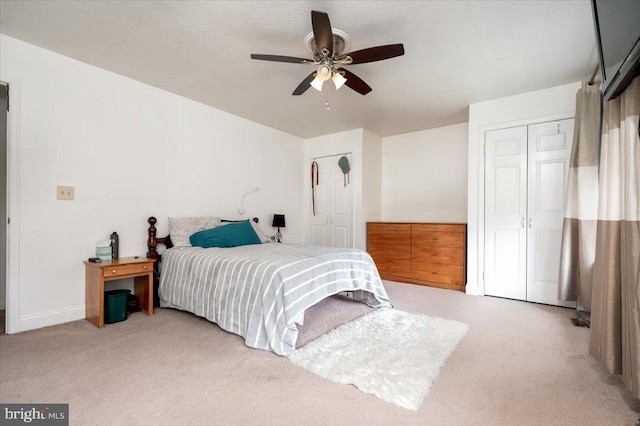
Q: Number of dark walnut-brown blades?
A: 5